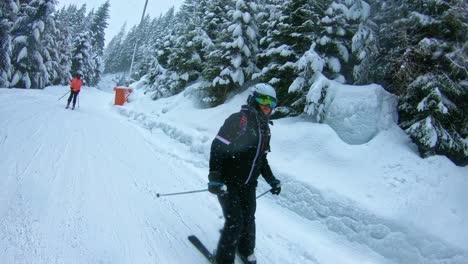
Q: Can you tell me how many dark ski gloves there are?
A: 2